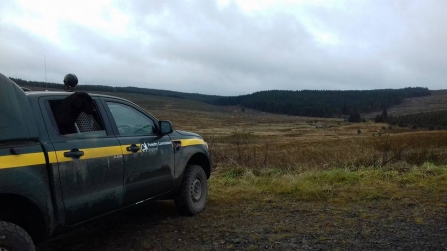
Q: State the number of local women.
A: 0